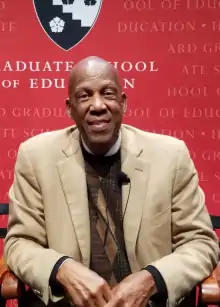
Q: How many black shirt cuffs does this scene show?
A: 2